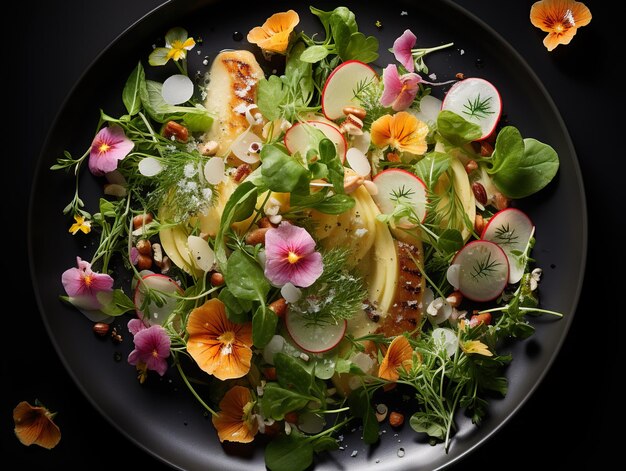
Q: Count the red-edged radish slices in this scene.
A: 8